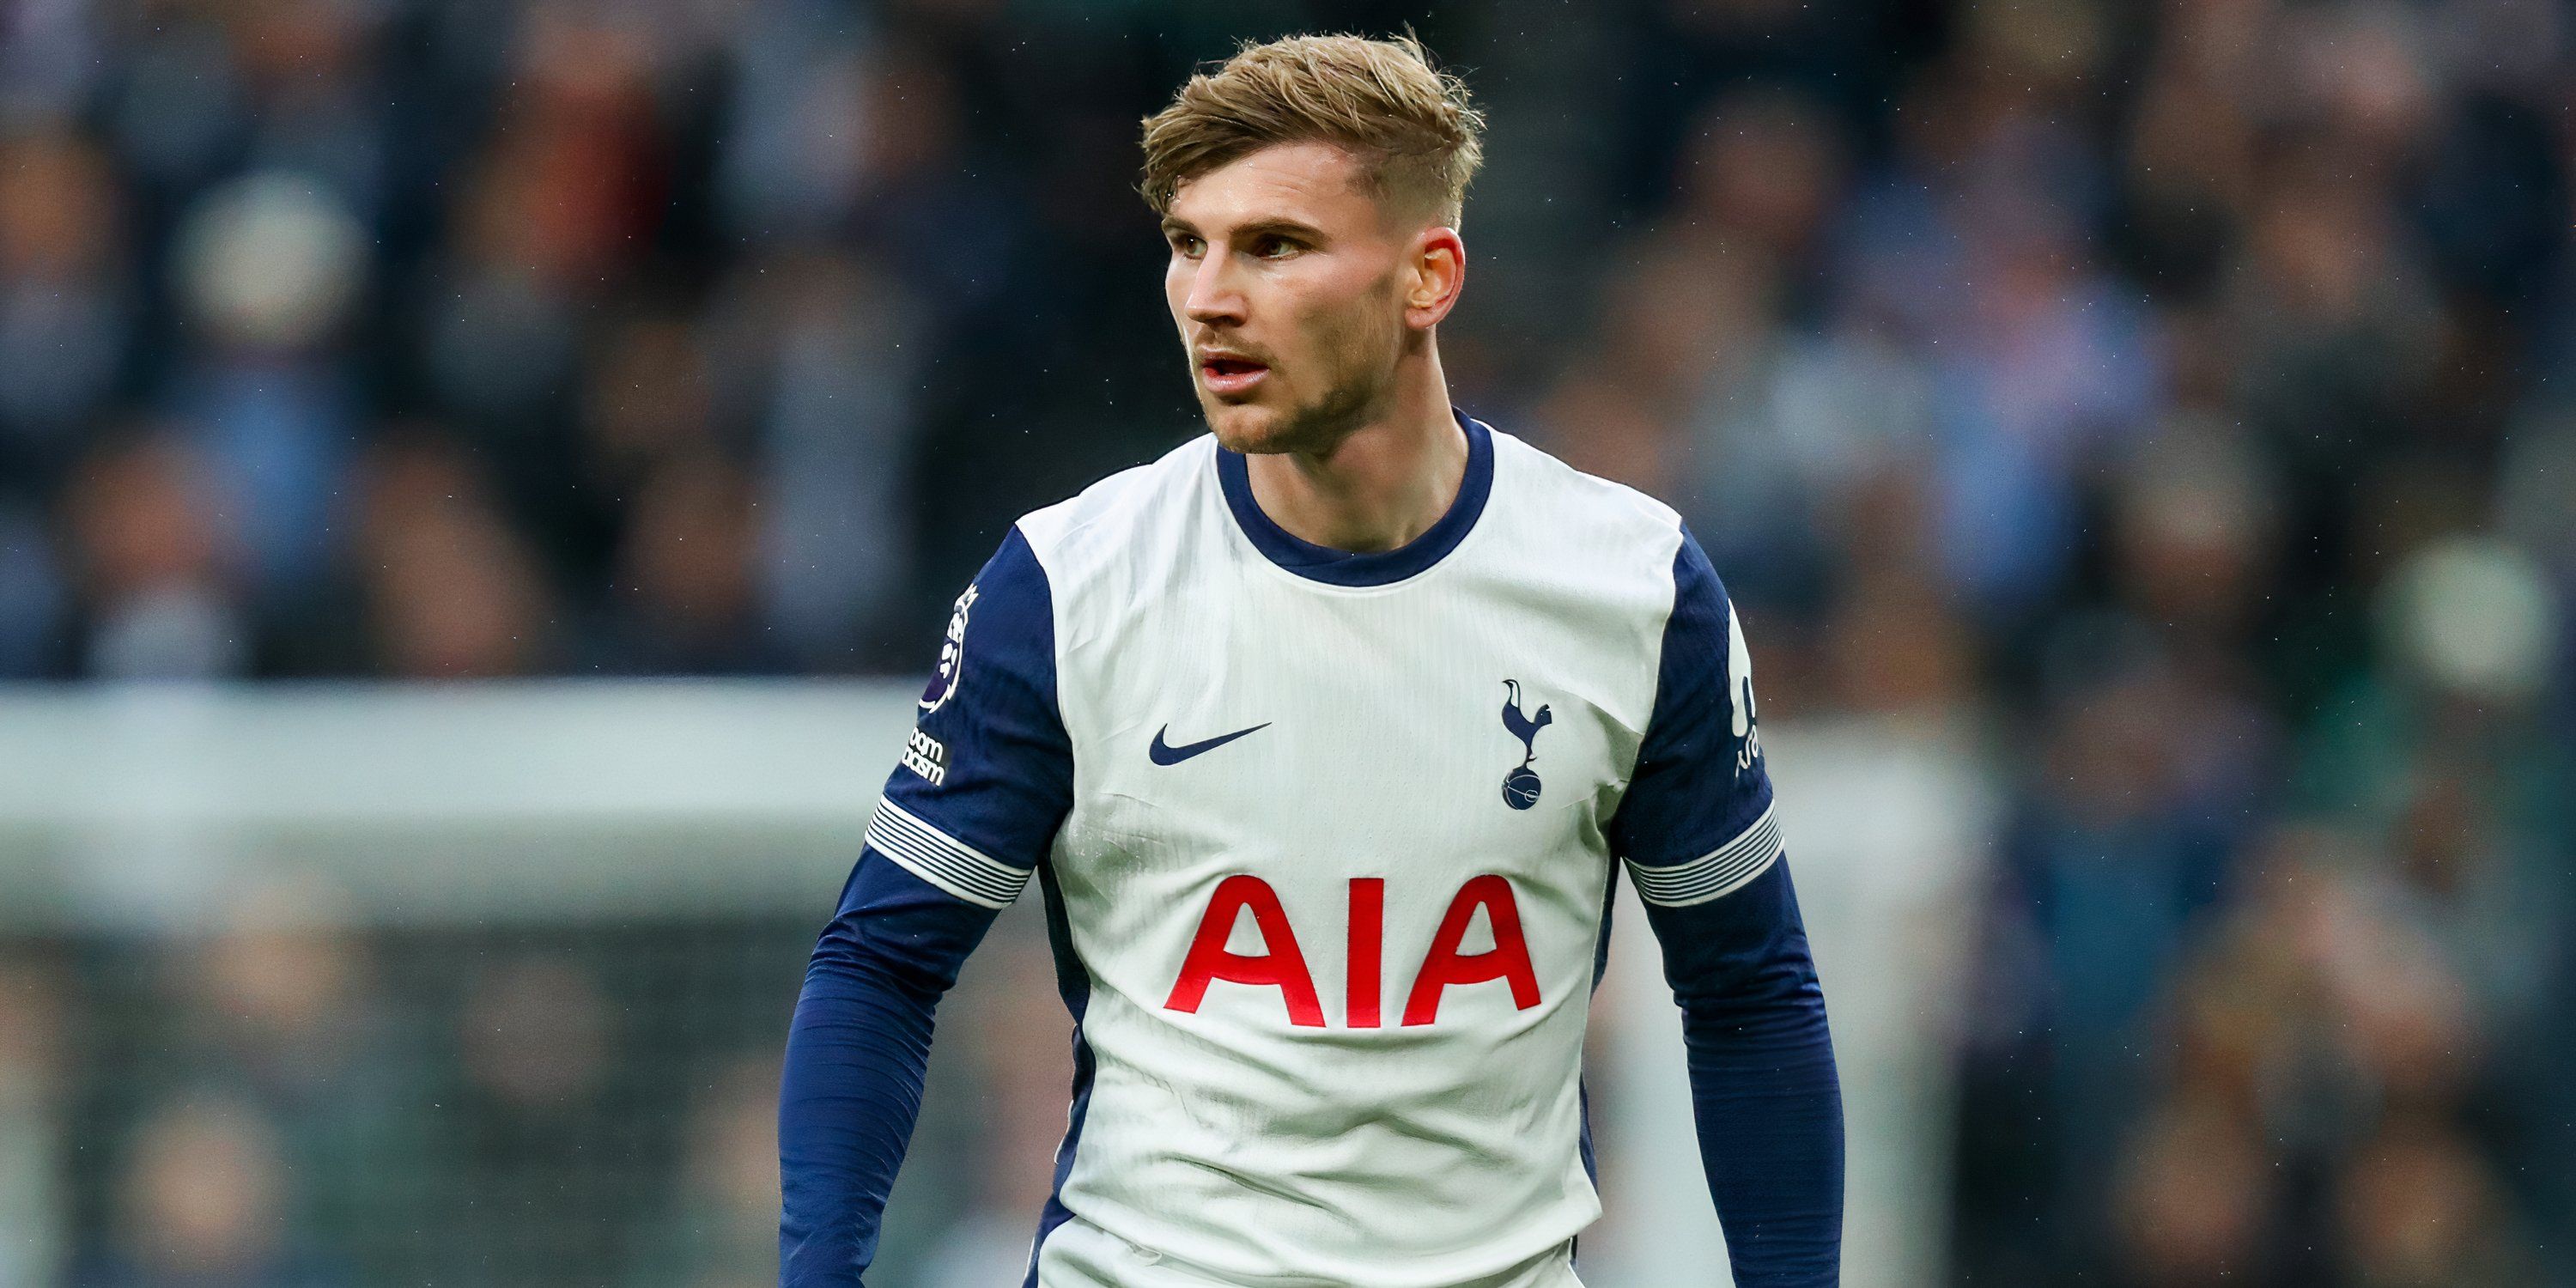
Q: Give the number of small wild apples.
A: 0